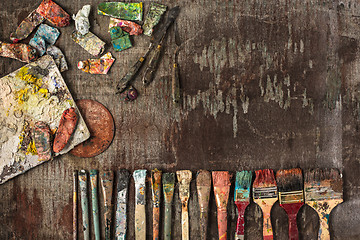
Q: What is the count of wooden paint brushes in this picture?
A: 15